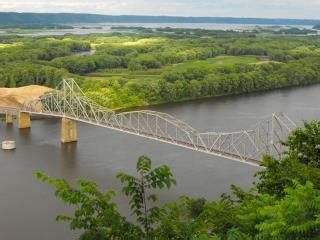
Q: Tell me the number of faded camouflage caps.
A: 0